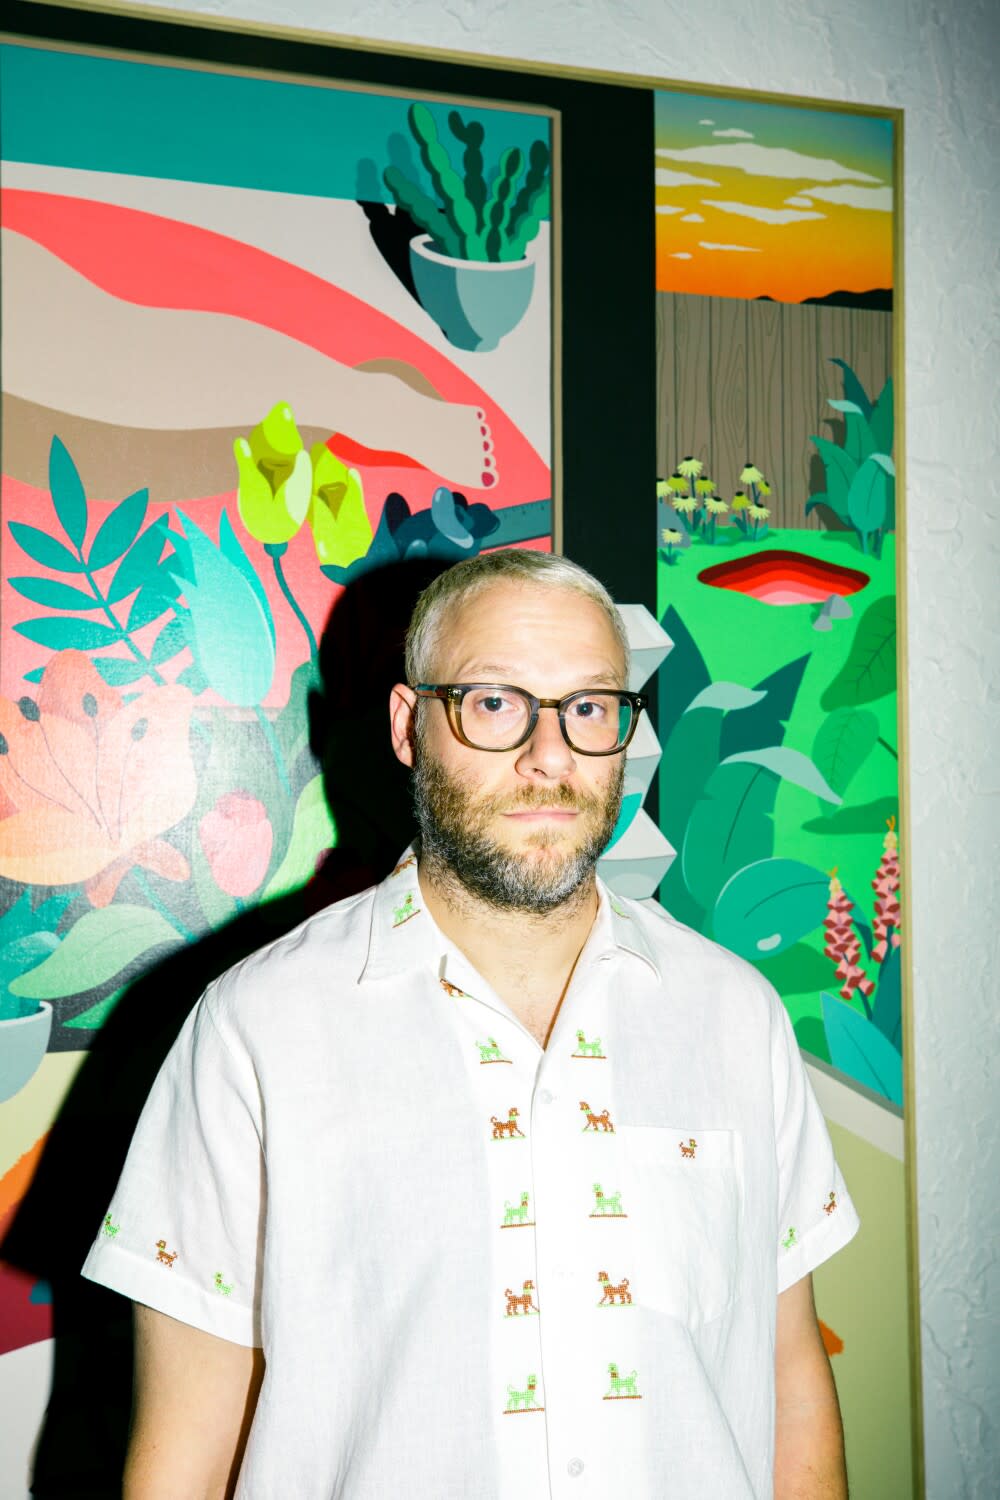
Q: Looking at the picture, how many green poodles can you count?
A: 11